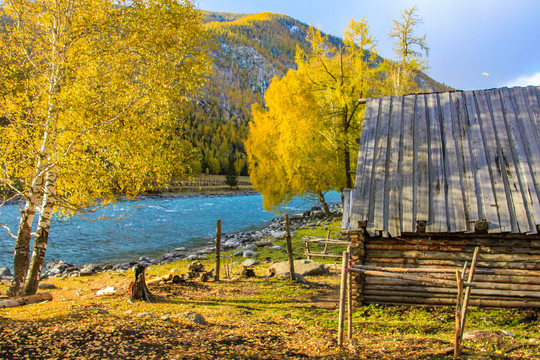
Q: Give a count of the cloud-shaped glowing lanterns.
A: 0